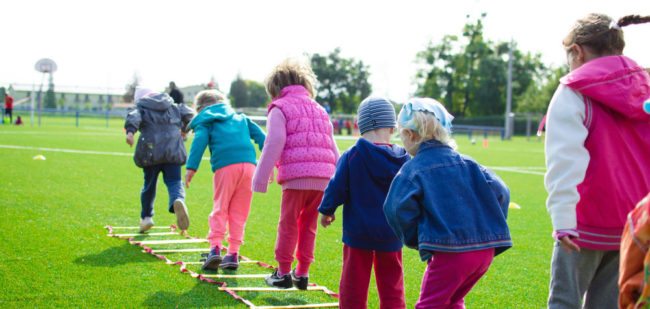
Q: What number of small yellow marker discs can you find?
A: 2